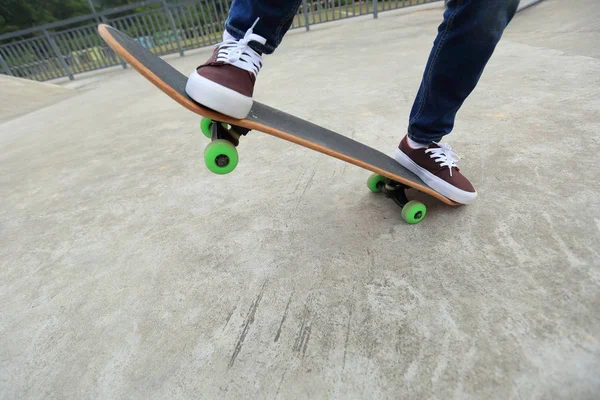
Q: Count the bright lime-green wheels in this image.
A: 4